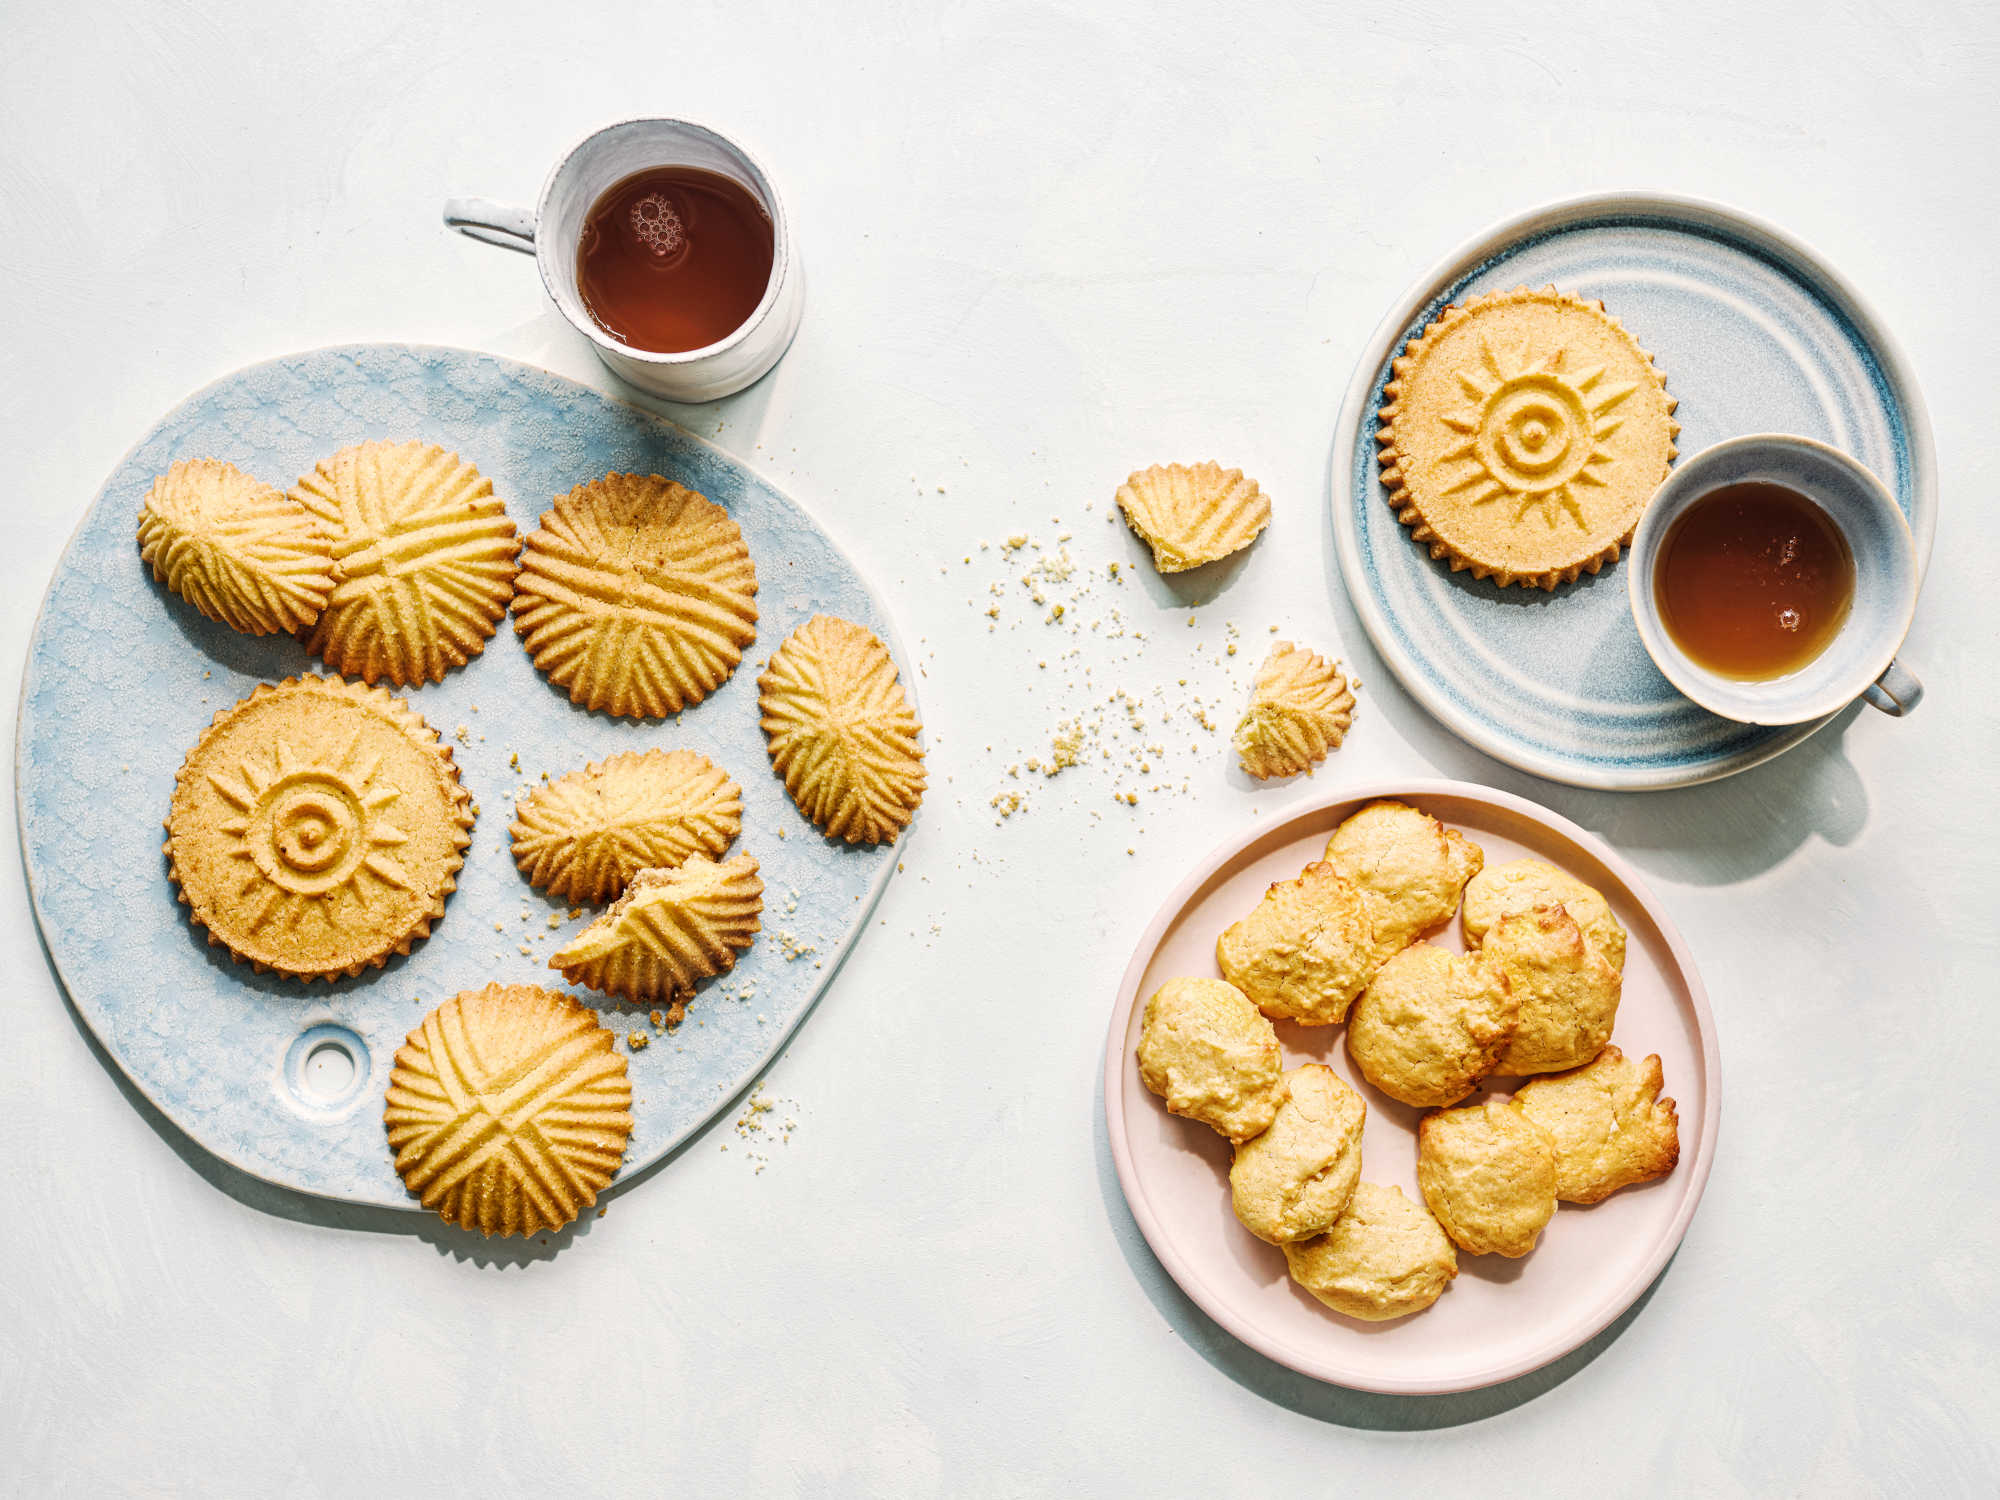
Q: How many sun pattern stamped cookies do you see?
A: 2